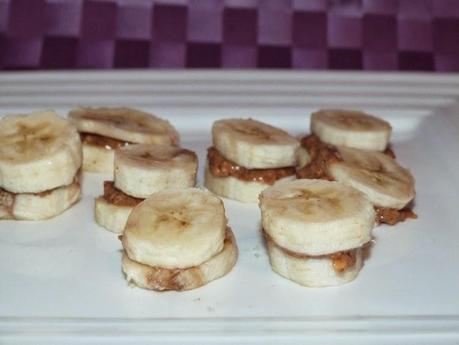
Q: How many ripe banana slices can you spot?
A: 14